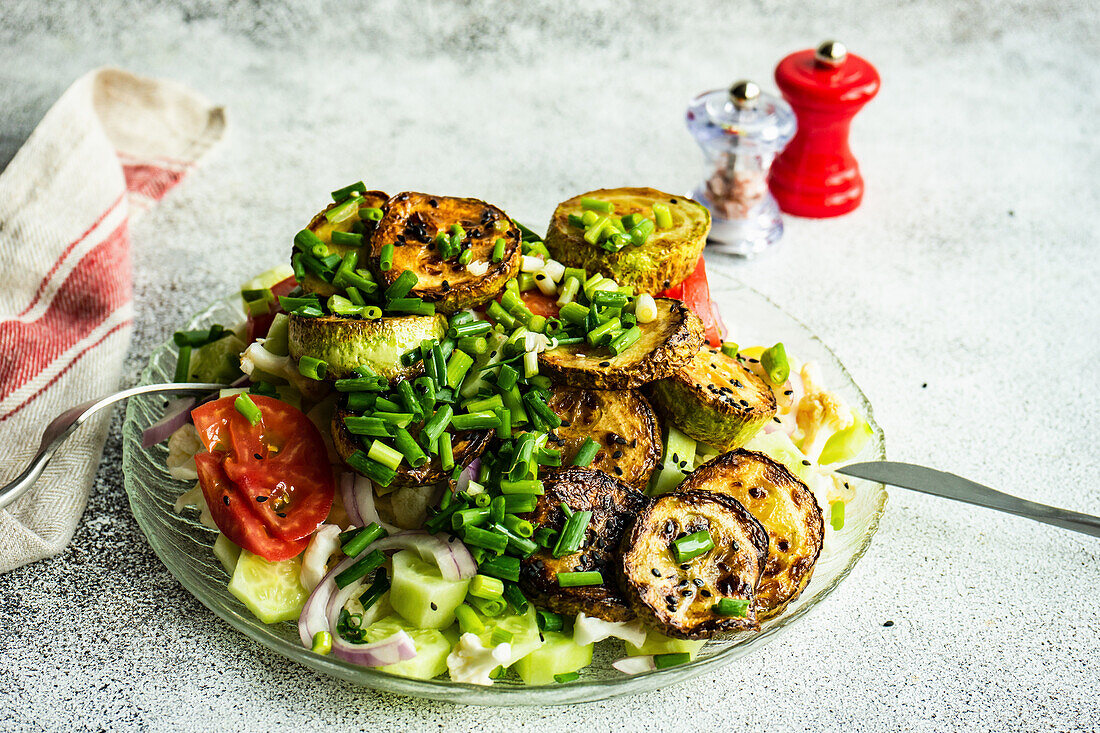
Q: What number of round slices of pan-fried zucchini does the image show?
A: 11